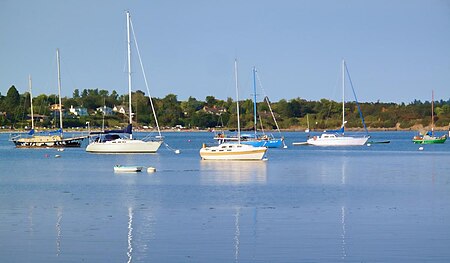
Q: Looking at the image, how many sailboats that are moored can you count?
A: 6